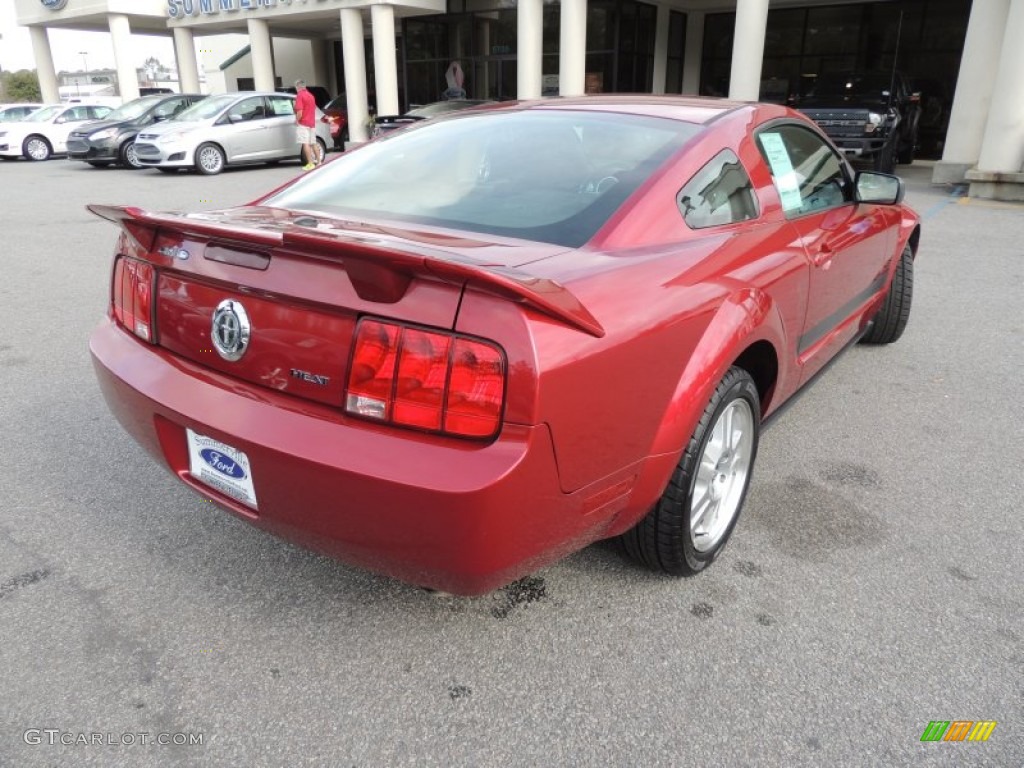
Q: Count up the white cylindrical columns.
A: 11